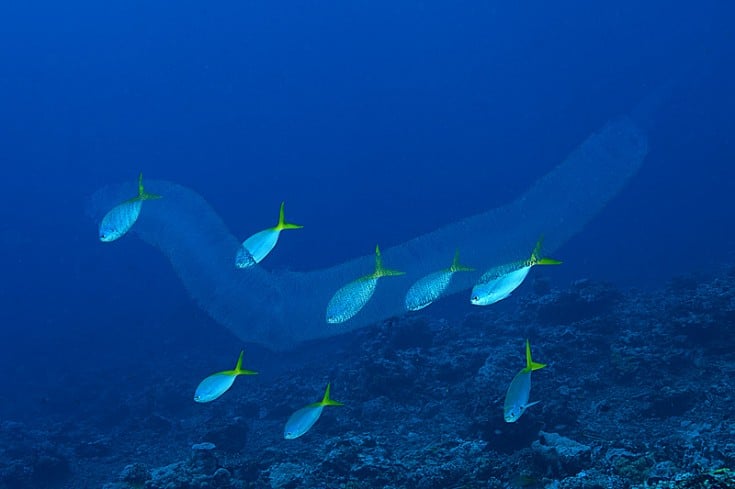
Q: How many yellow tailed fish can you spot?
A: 8